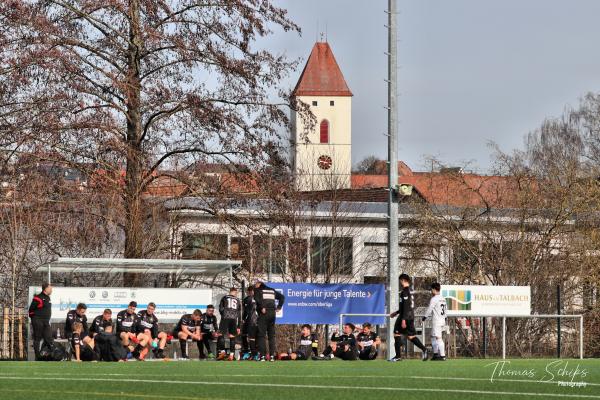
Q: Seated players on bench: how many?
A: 6